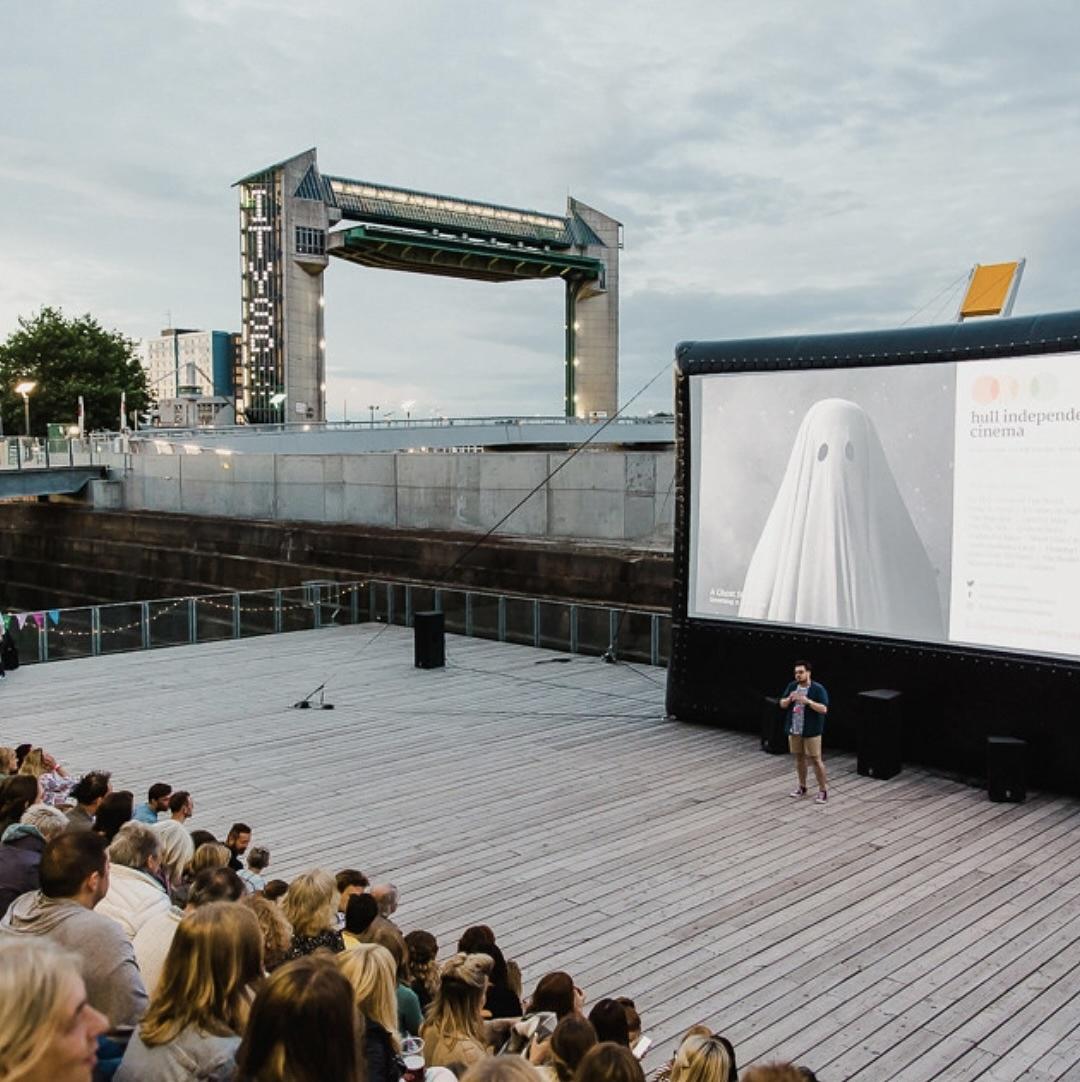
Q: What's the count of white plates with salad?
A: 0